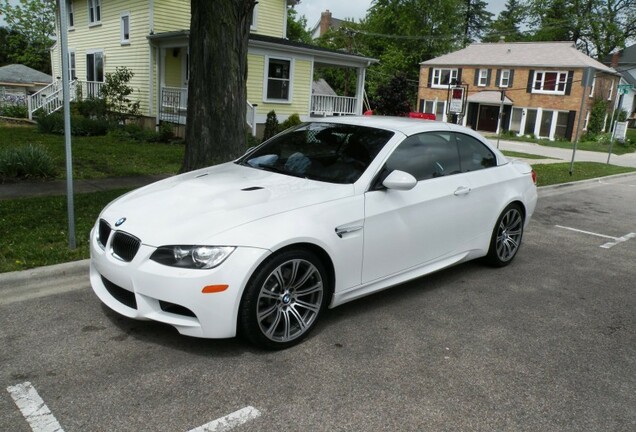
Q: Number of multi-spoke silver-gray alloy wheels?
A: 2